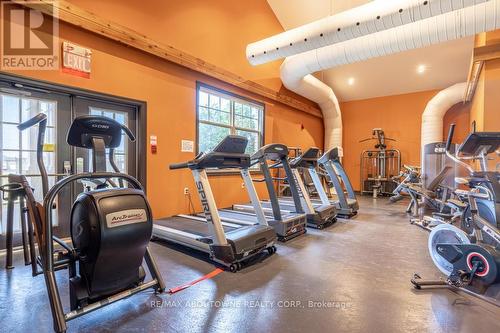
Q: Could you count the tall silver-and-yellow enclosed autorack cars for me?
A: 0